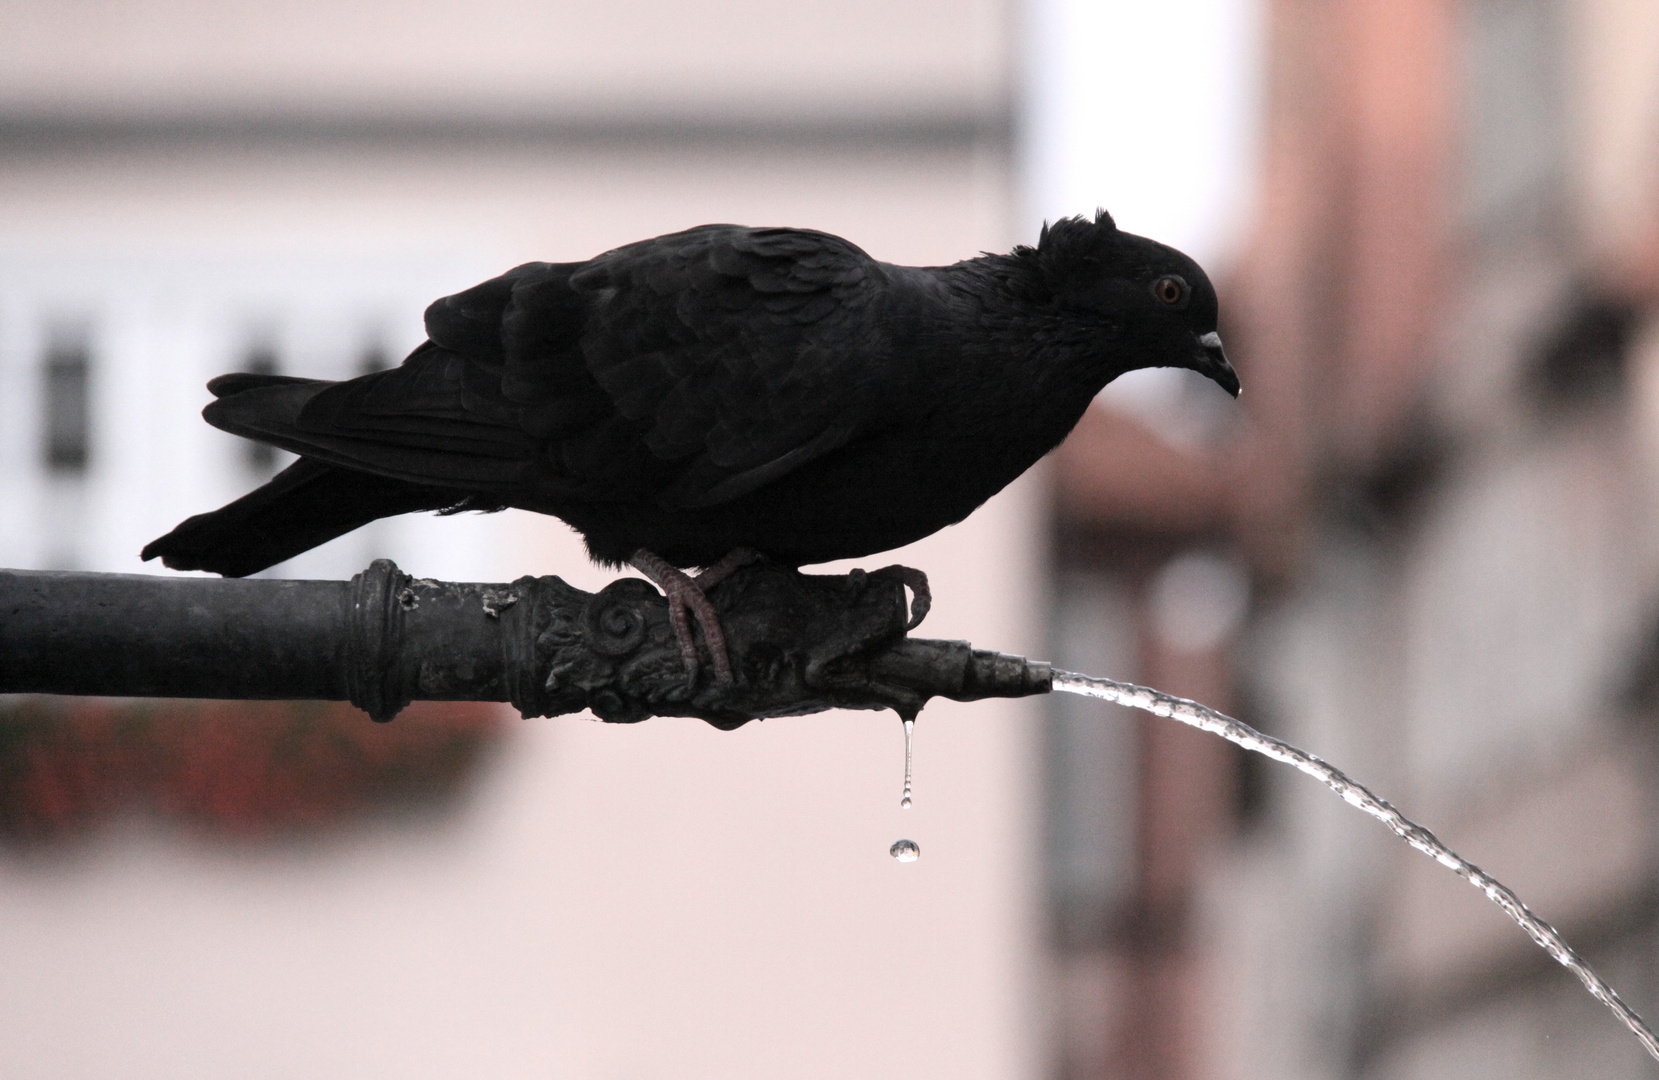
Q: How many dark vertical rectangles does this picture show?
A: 3